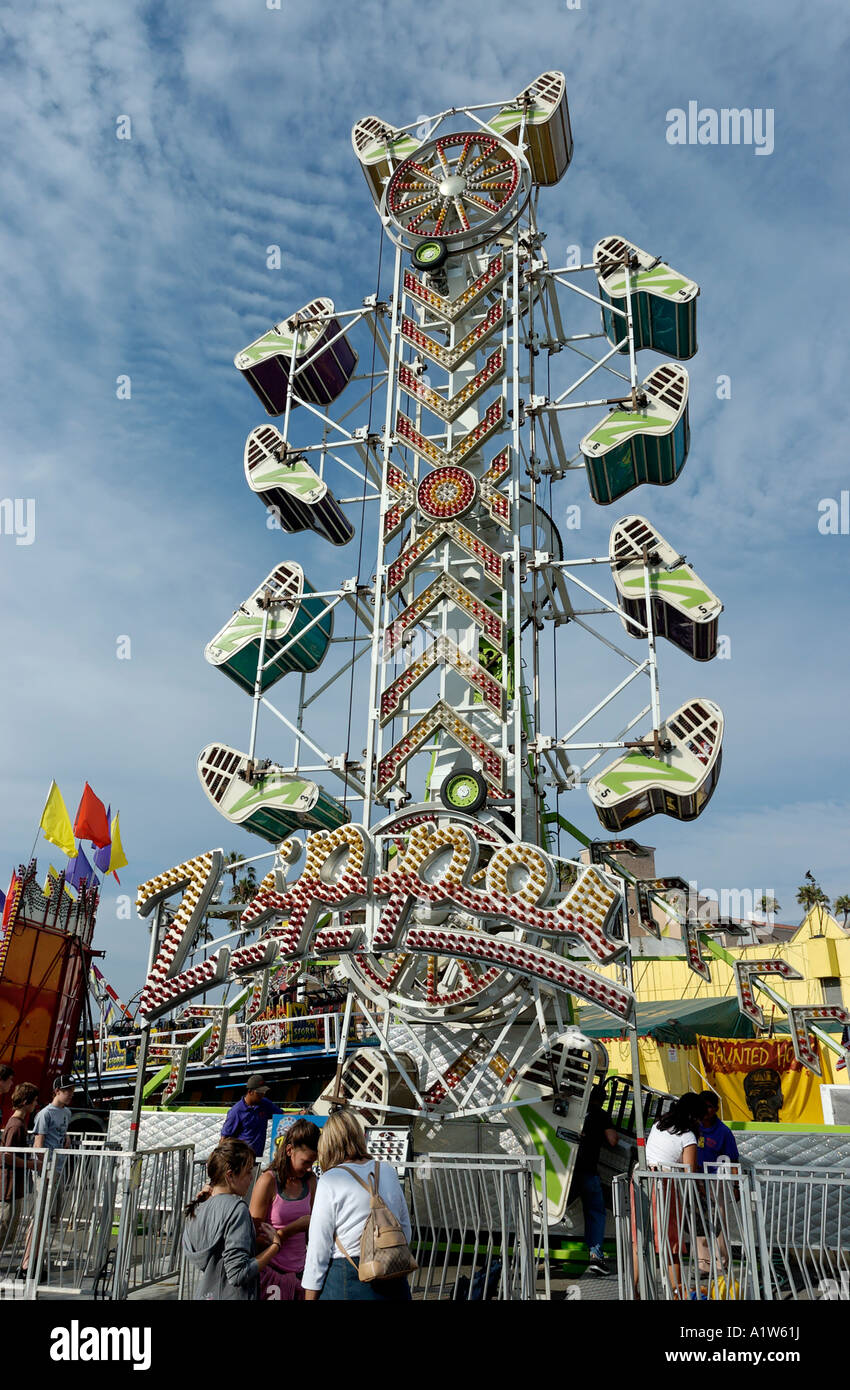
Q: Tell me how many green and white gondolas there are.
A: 12